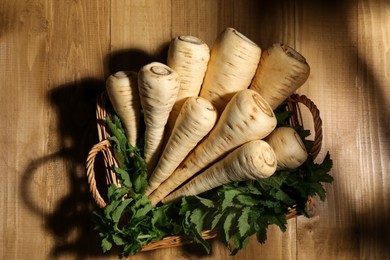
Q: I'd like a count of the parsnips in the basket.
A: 9